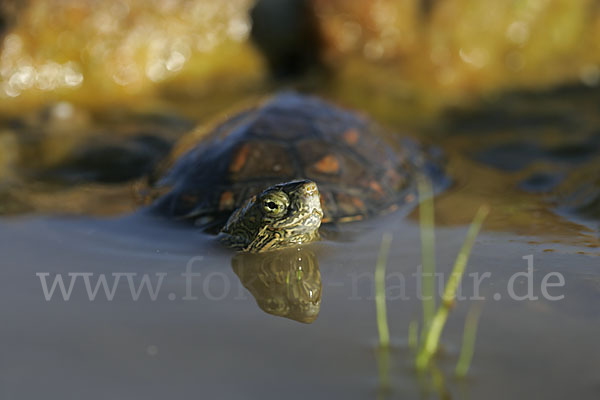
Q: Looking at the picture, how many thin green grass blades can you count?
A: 5